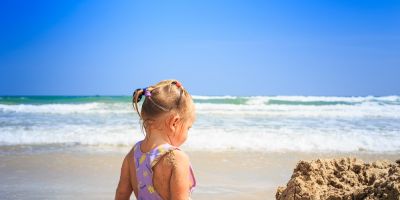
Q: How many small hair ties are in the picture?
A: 2